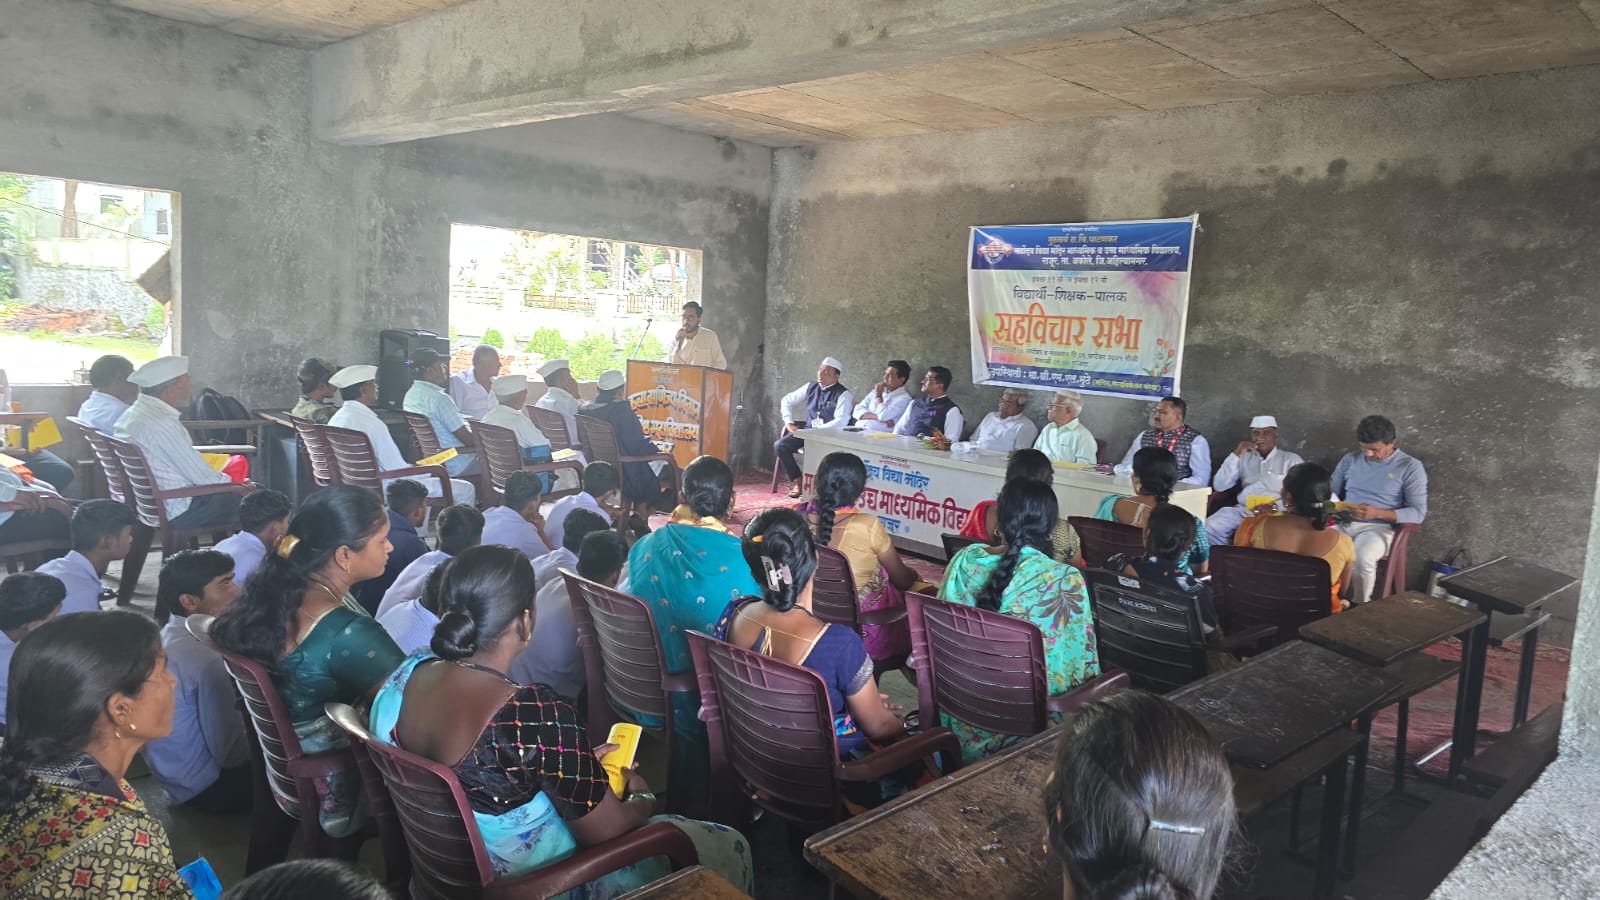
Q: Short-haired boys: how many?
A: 11